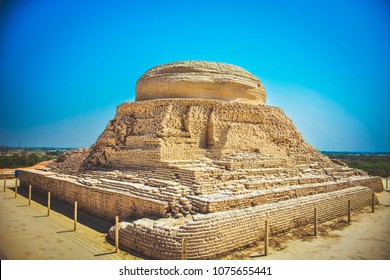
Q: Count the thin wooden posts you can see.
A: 12